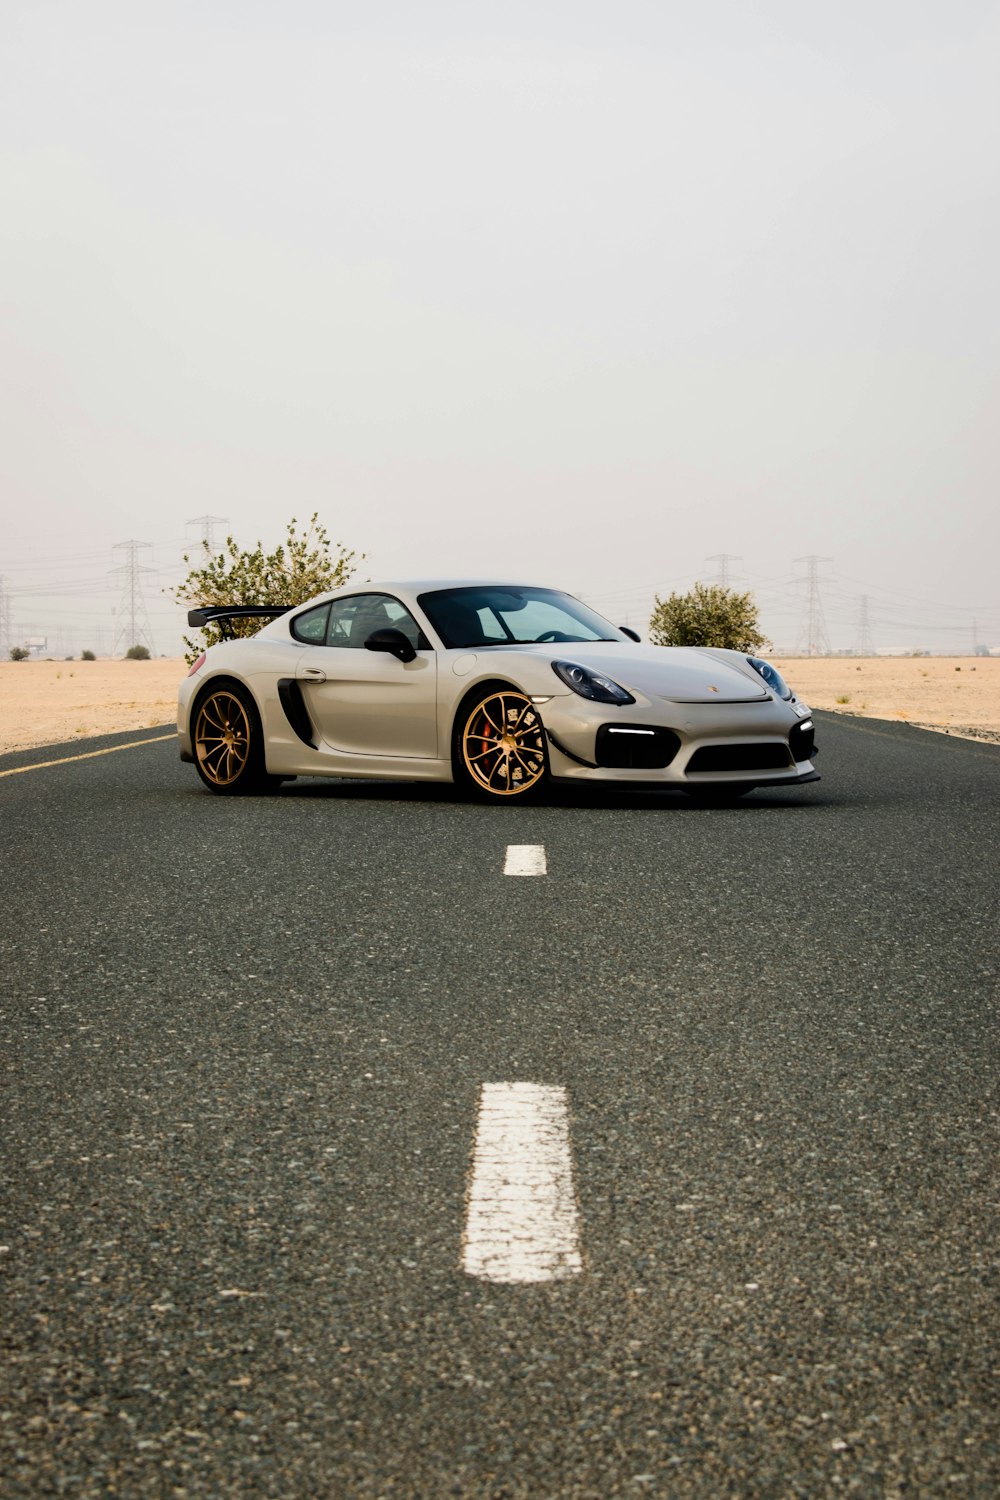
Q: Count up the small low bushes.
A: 3